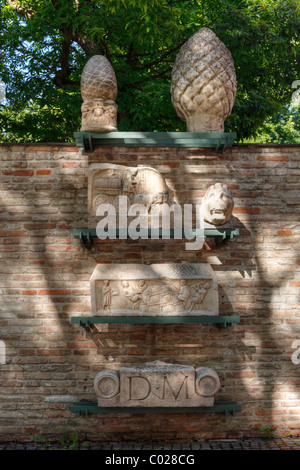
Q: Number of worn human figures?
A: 5